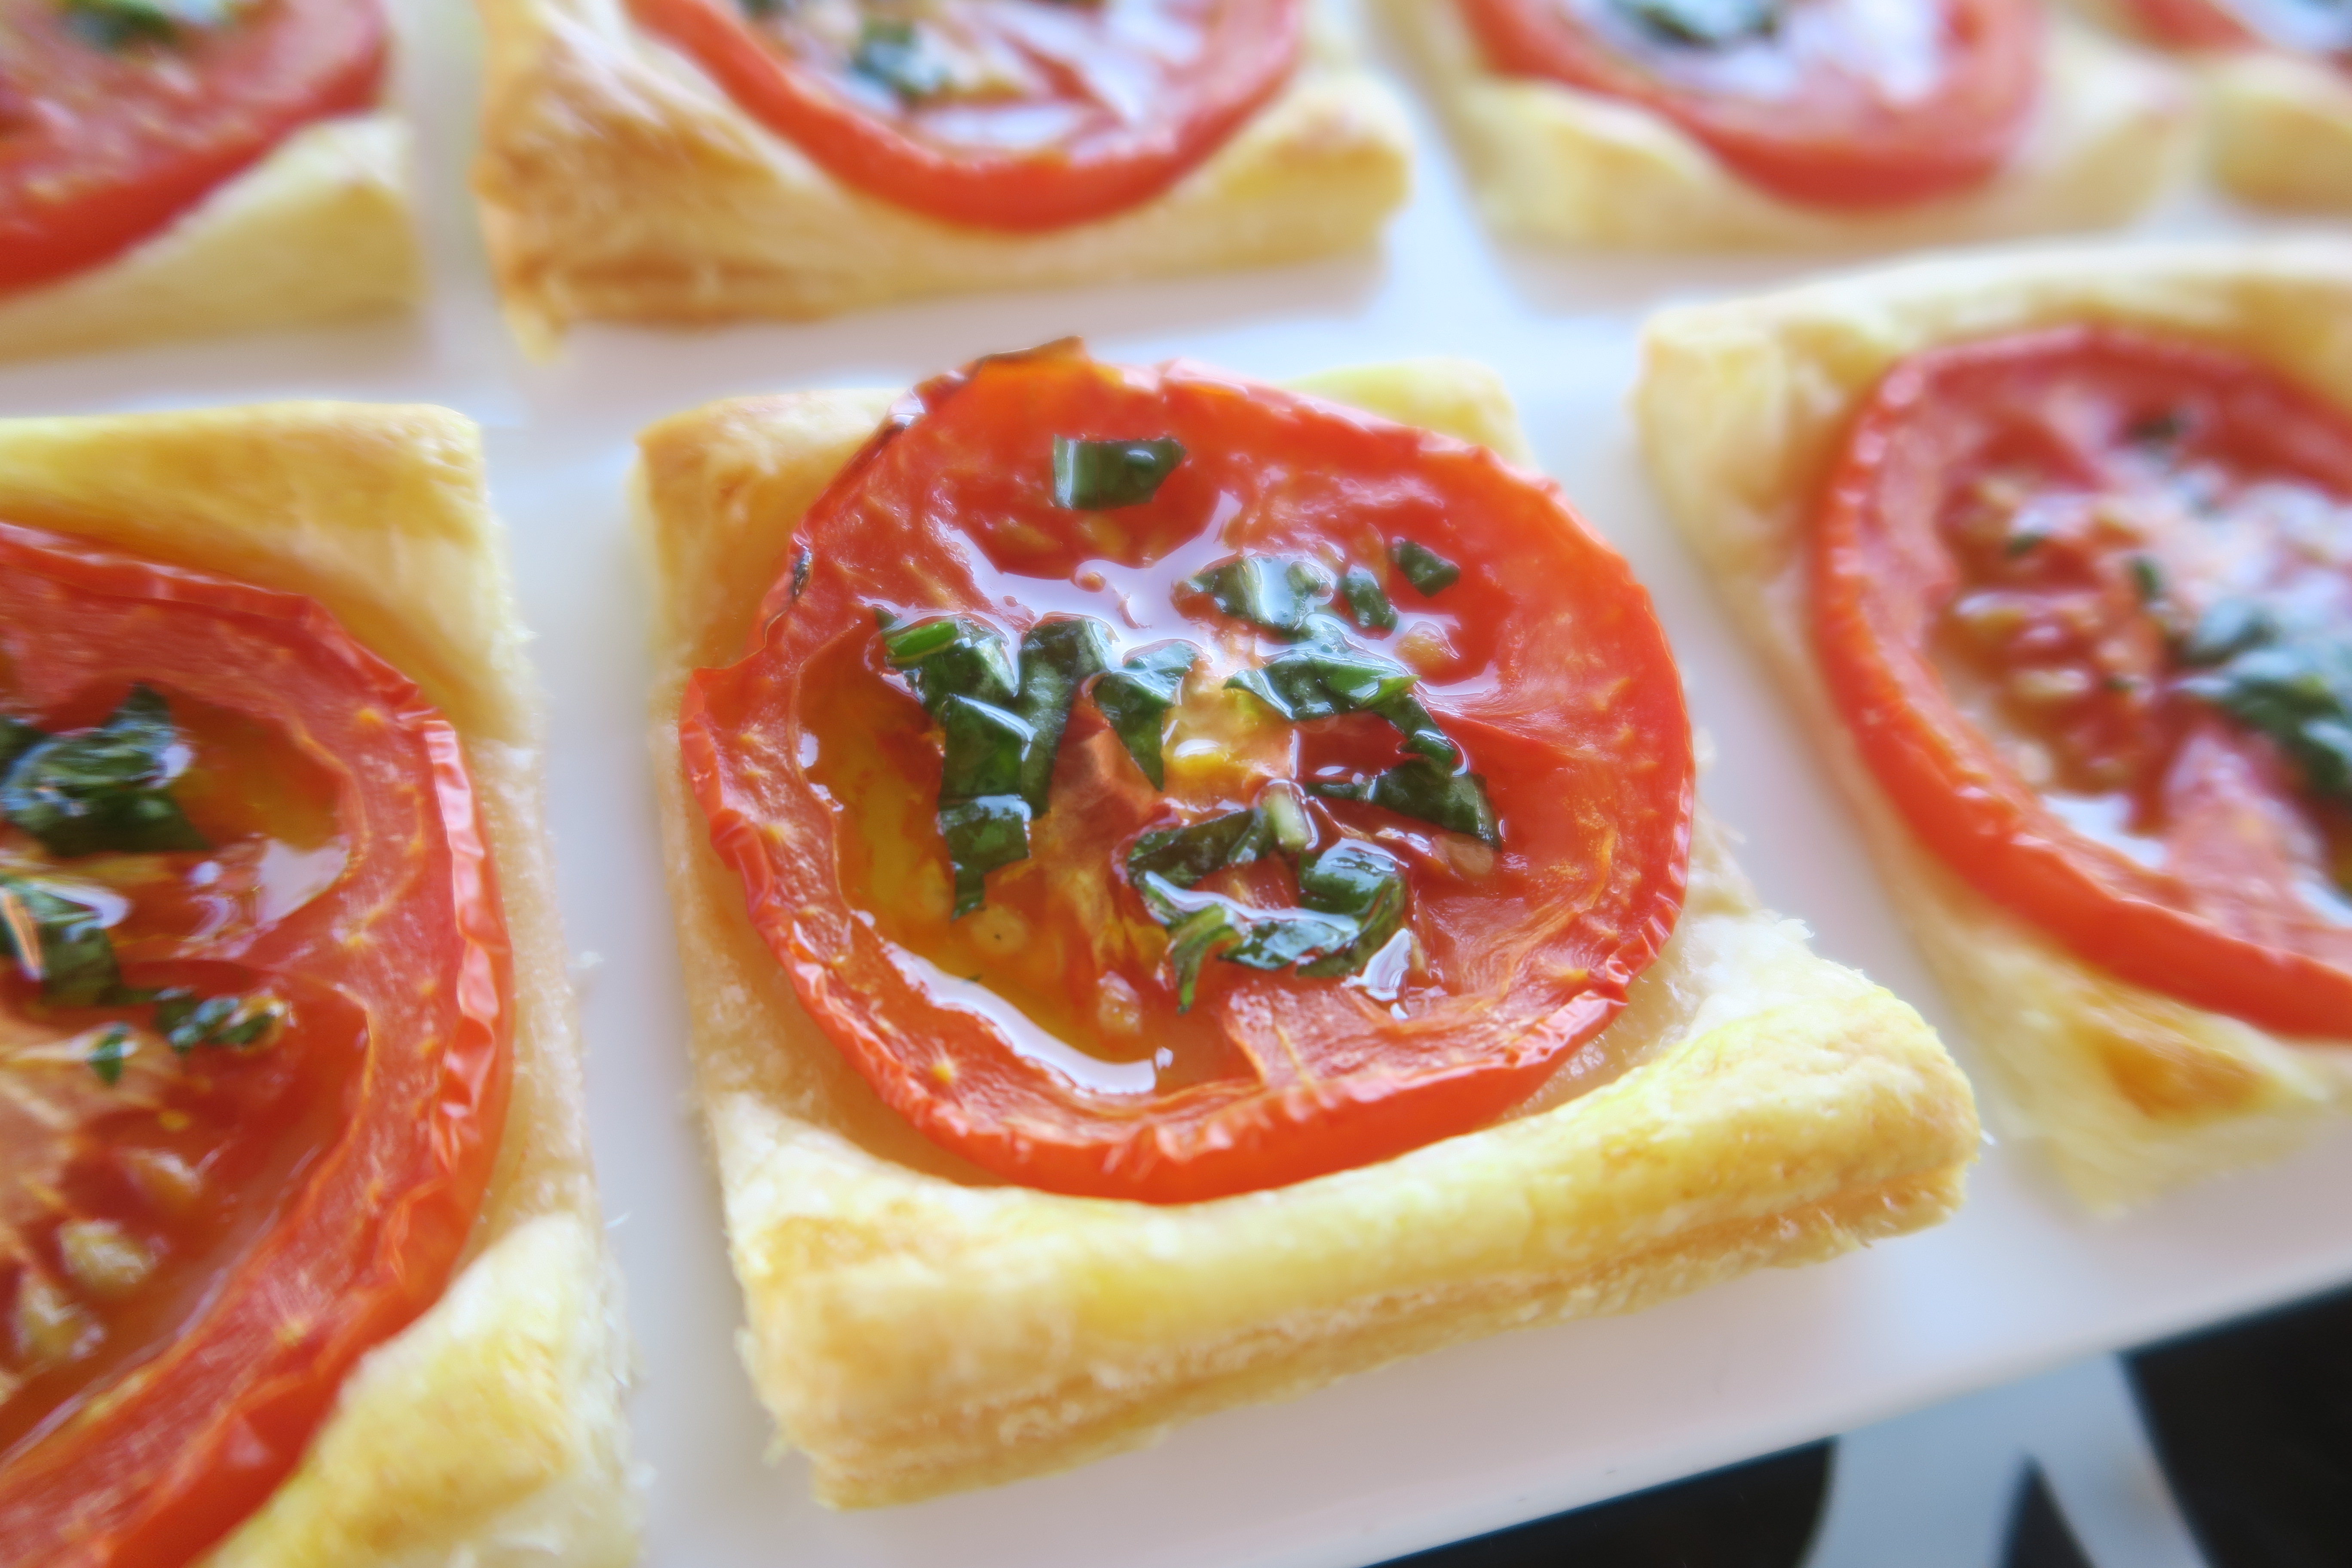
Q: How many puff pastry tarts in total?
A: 7